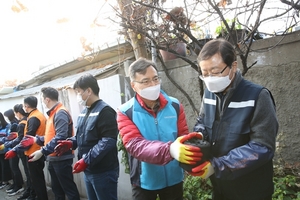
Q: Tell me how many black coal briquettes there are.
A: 1